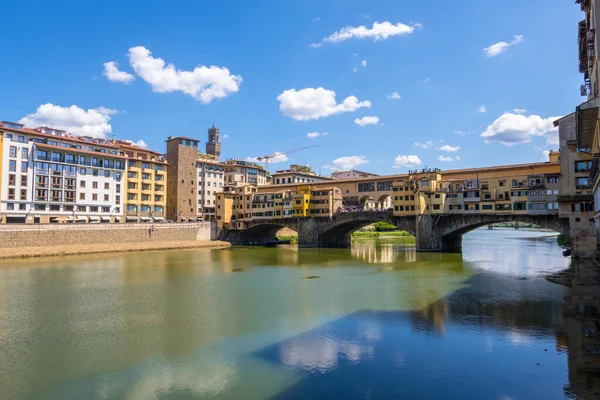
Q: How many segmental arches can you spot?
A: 3